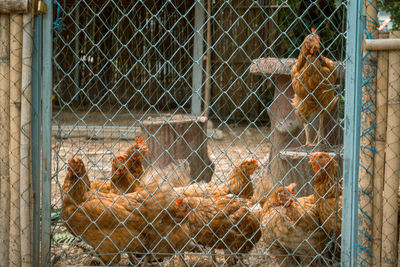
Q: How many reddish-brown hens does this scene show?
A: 8